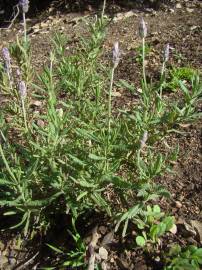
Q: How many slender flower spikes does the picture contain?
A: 7